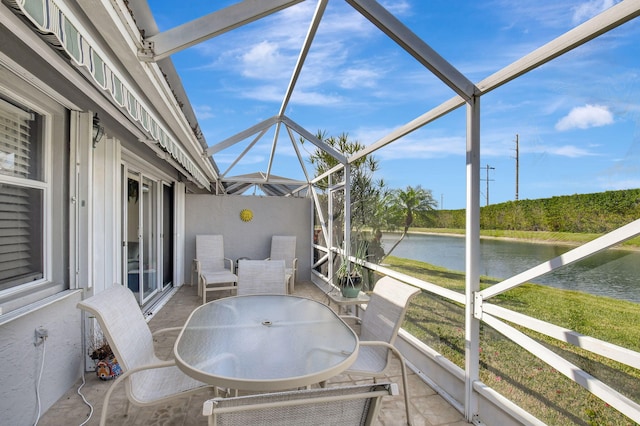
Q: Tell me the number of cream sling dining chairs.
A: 4